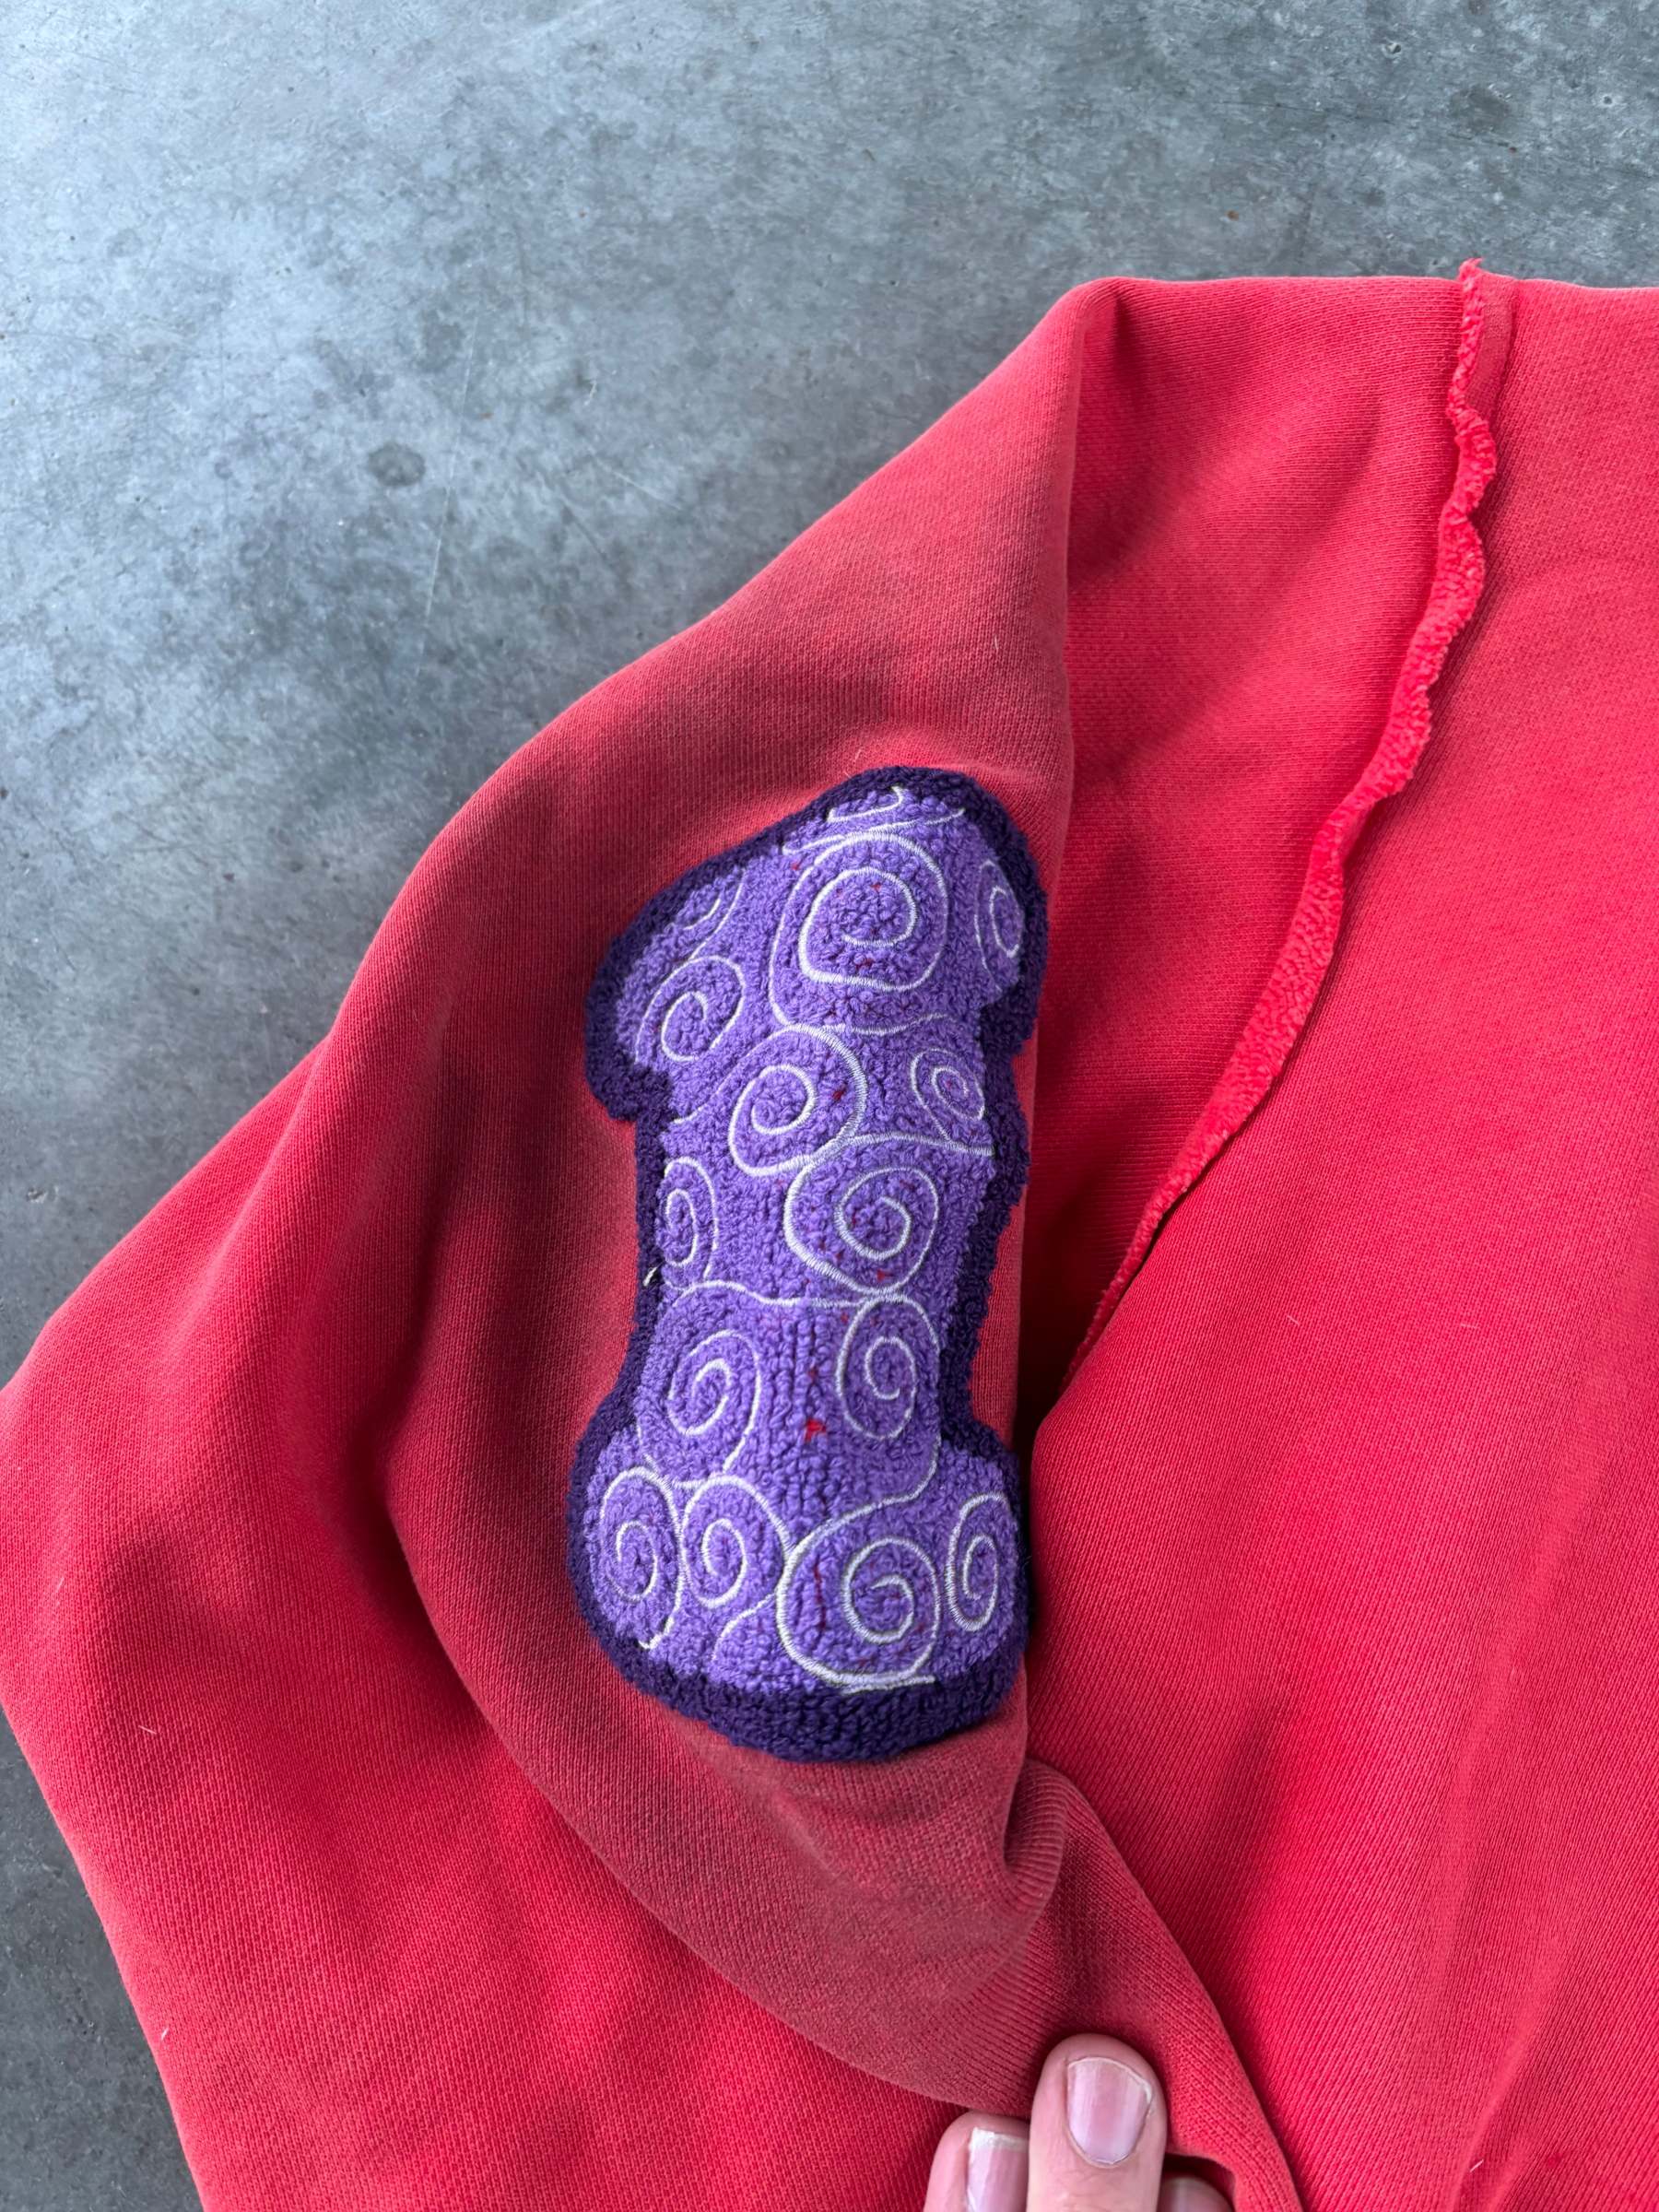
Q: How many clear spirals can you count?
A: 13